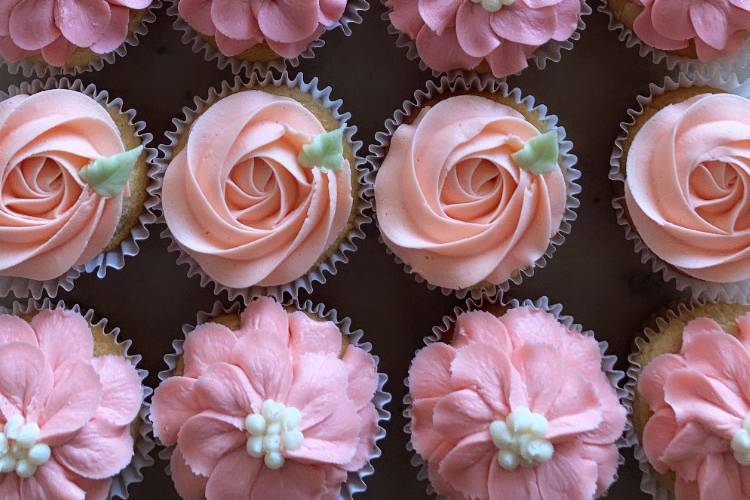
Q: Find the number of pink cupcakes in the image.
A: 8